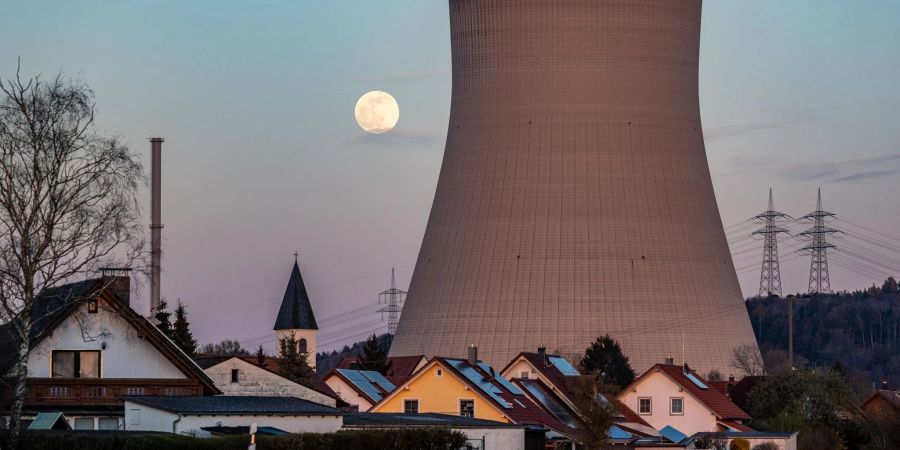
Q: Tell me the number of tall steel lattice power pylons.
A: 3